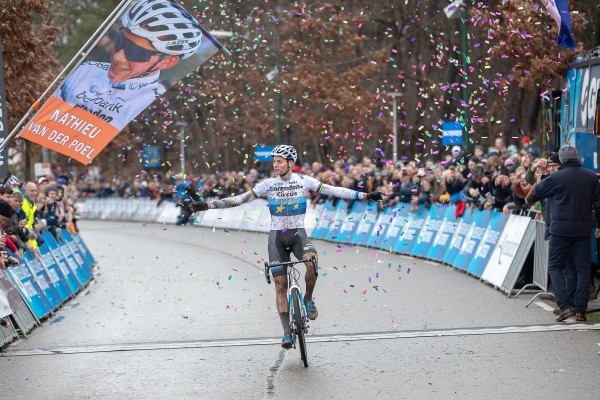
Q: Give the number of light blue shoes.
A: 2